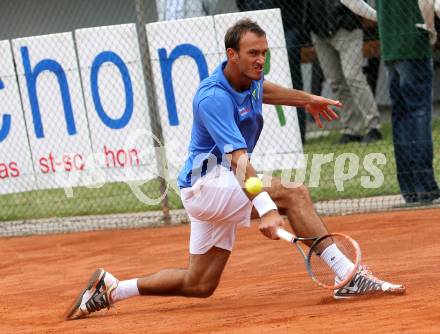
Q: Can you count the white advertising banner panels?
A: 5